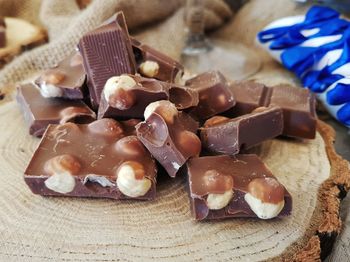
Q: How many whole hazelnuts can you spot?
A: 8